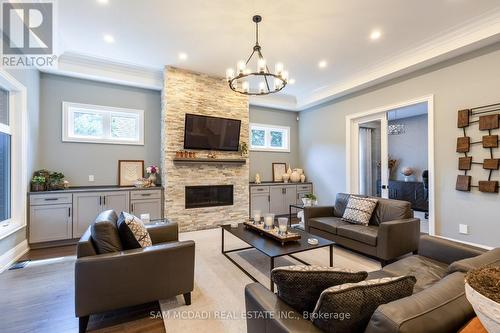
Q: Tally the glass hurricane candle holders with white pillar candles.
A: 3